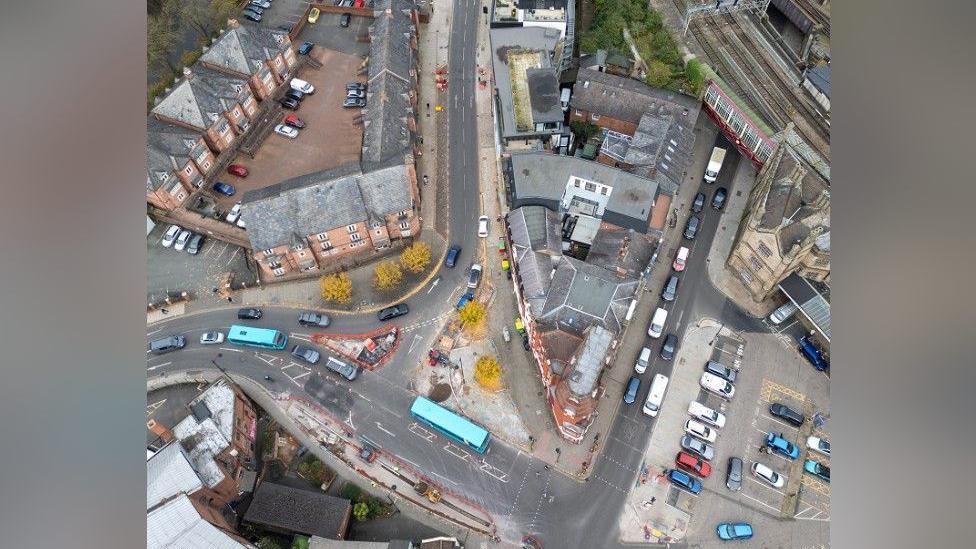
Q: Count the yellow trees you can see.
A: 5